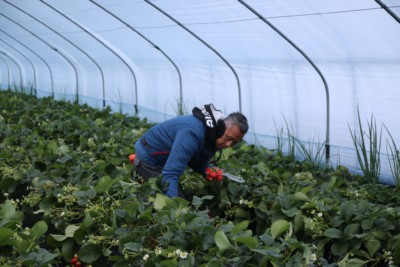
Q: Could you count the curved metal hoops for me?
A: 11